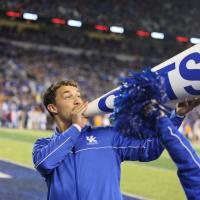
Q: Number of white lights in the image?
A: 5